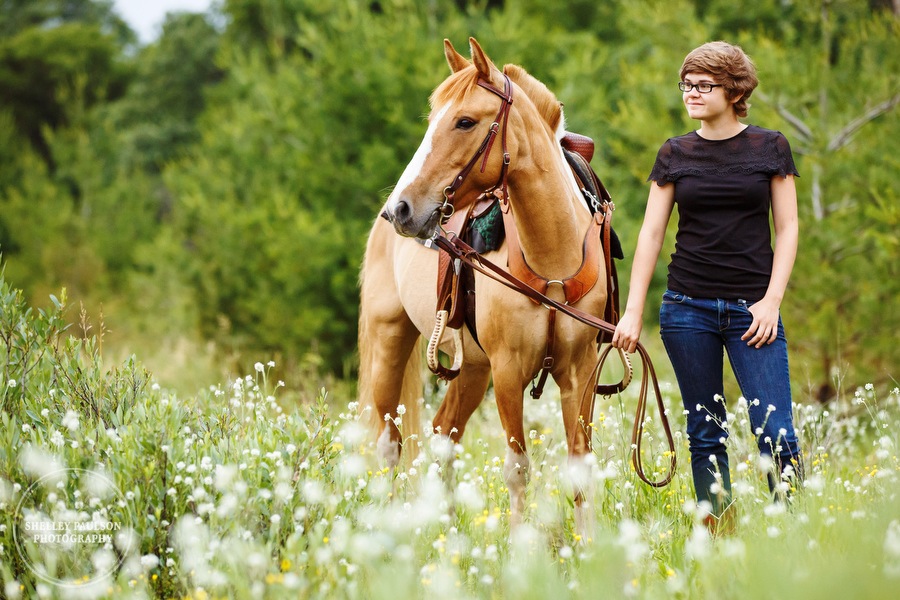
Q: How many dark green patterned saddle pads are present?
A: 1